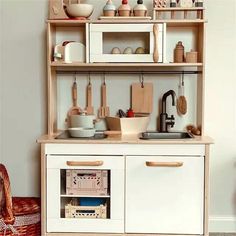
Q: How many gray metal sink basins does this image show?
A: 1